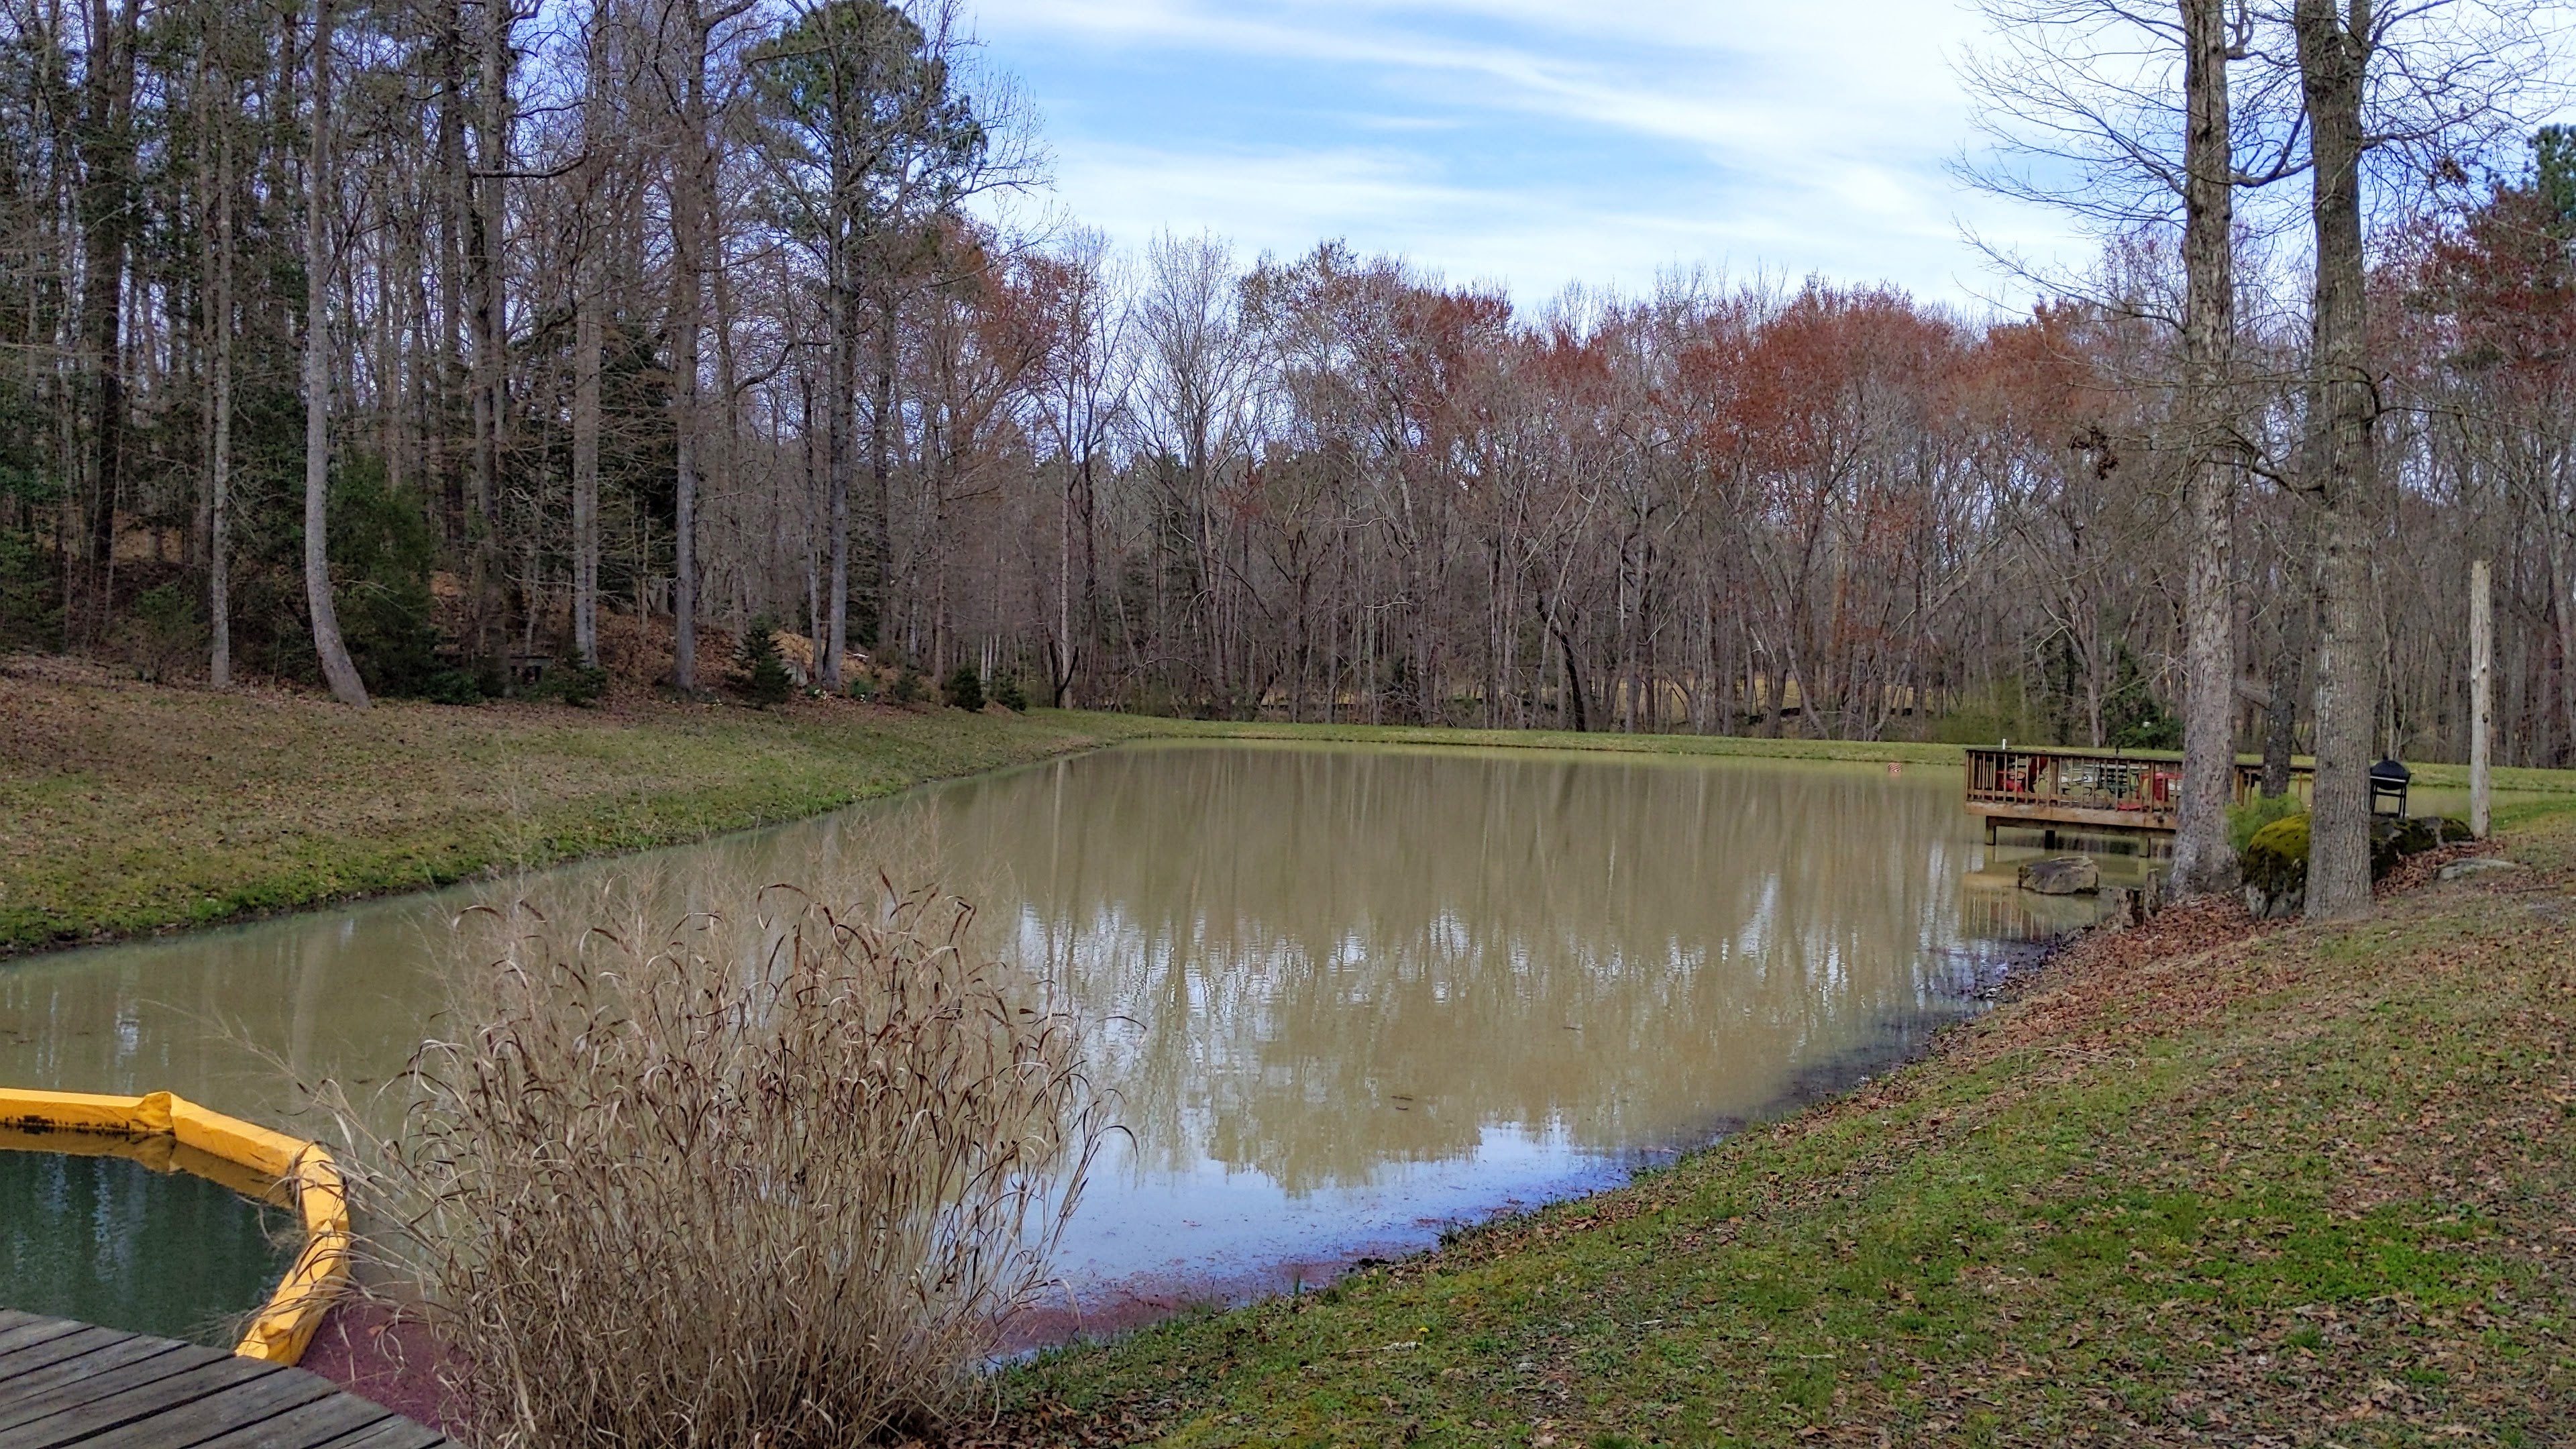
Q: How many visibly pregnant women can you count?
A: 0